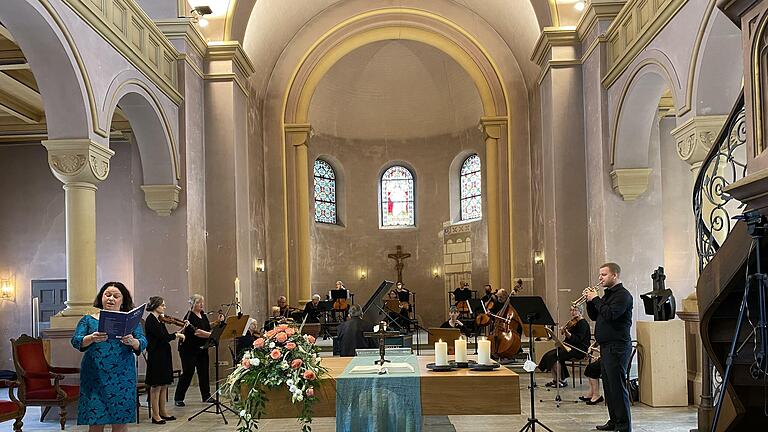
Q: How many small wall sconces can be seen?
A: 5